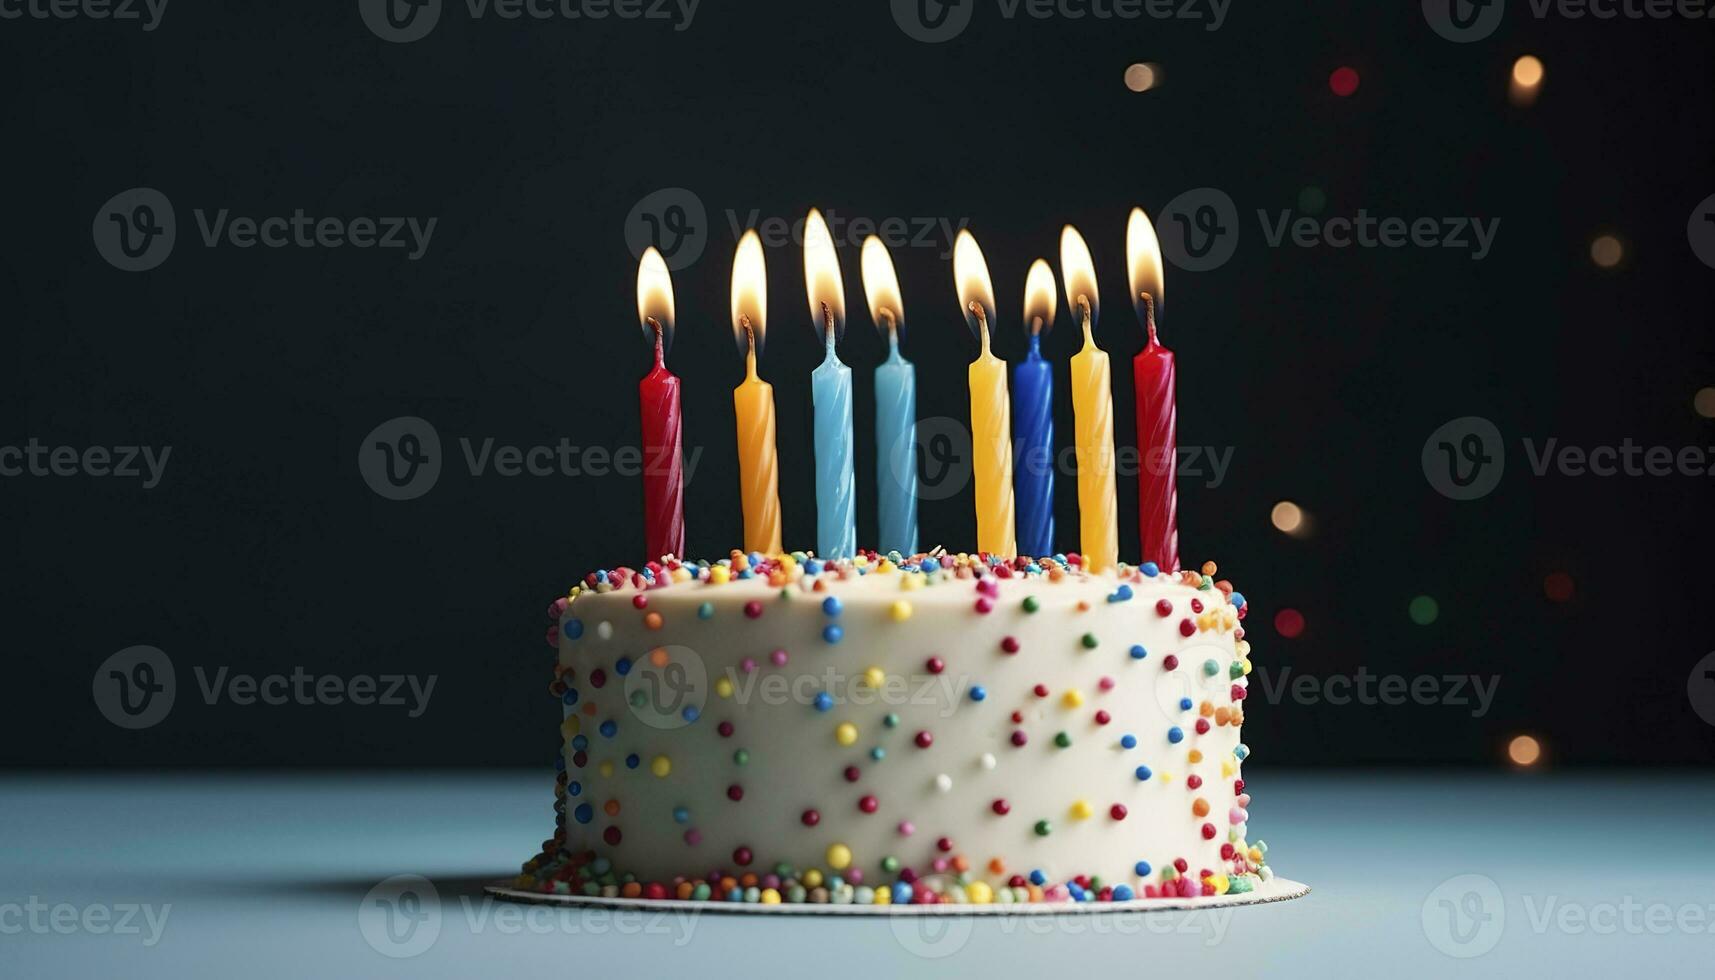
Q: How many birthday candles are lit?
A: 8